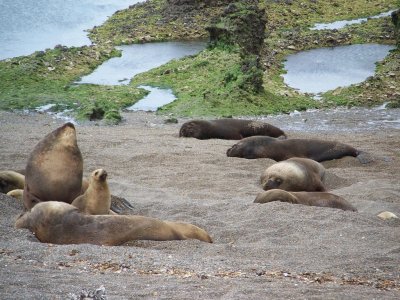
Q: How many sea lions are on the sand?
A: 8